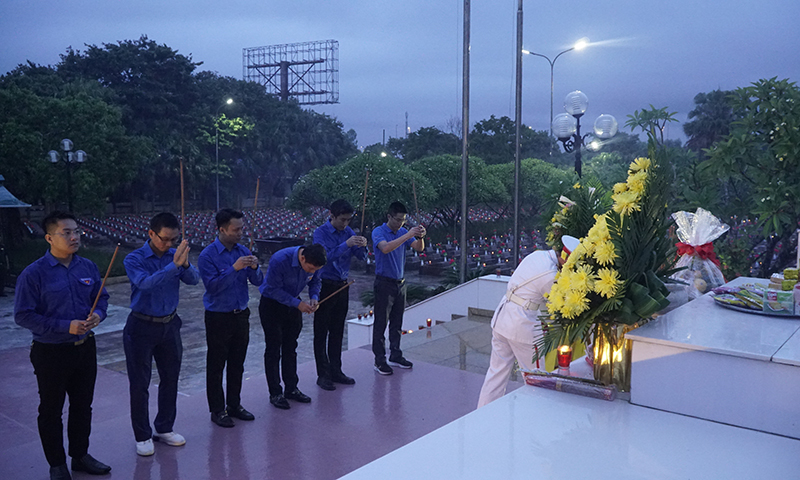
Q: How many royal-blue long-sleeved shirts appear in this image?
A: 5